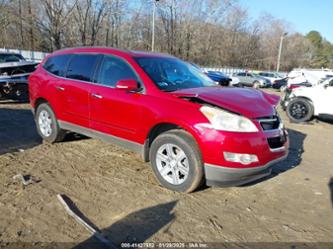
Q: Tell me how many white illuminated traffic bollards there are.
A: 0